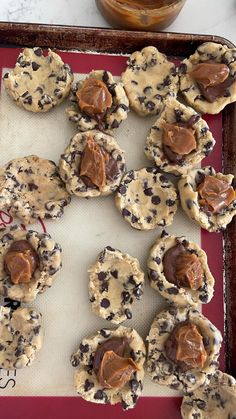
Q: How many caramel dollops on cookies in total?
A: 9